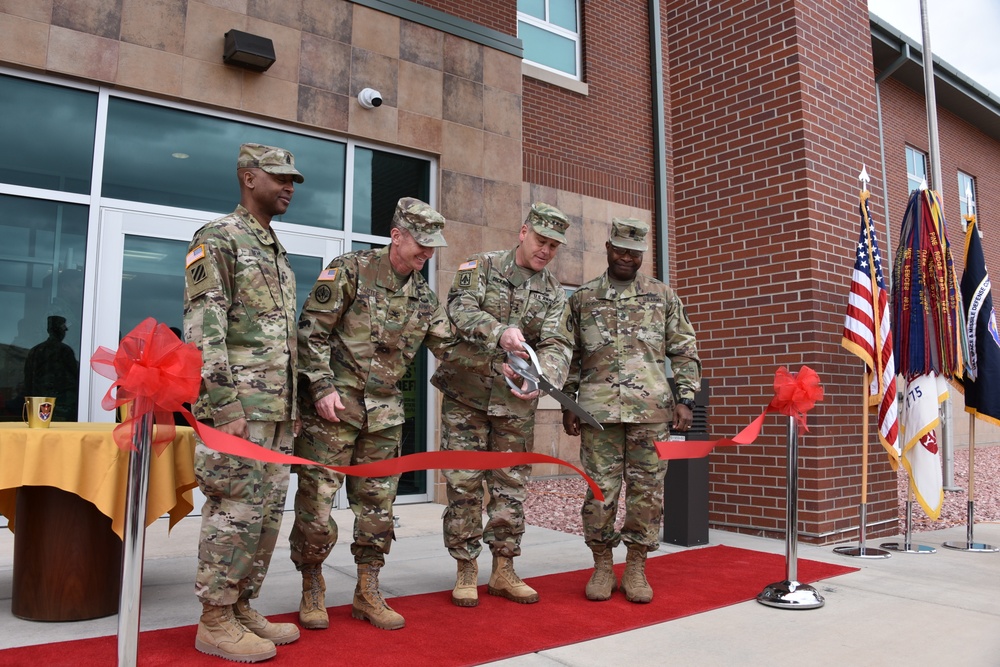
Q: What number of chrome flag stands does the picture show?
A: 3